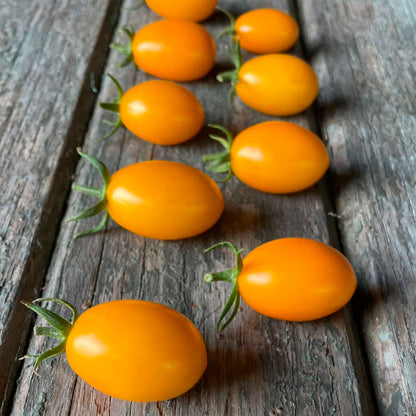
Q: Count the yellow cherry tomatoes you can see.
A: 9